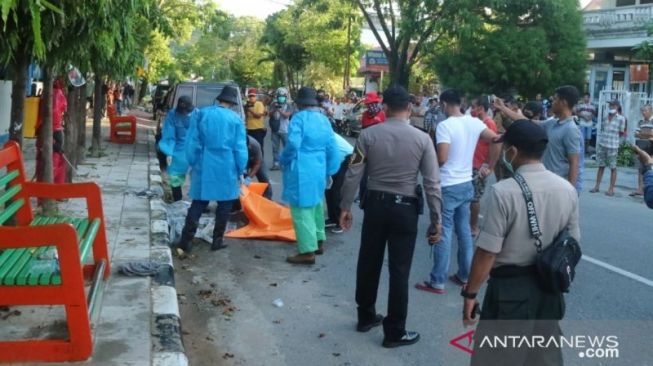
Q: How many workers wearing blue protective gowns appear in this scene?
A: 3